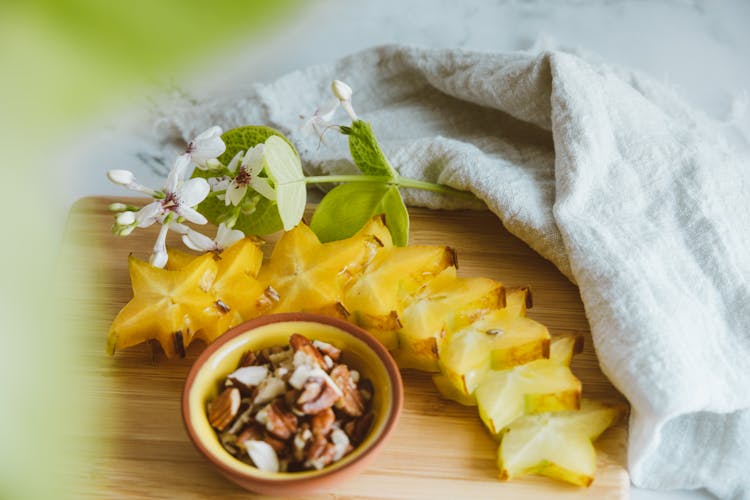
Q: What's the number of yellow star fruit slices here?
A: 8